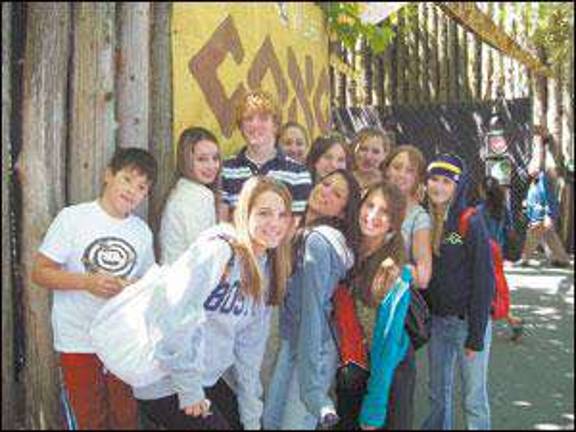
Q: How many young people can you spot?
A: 11